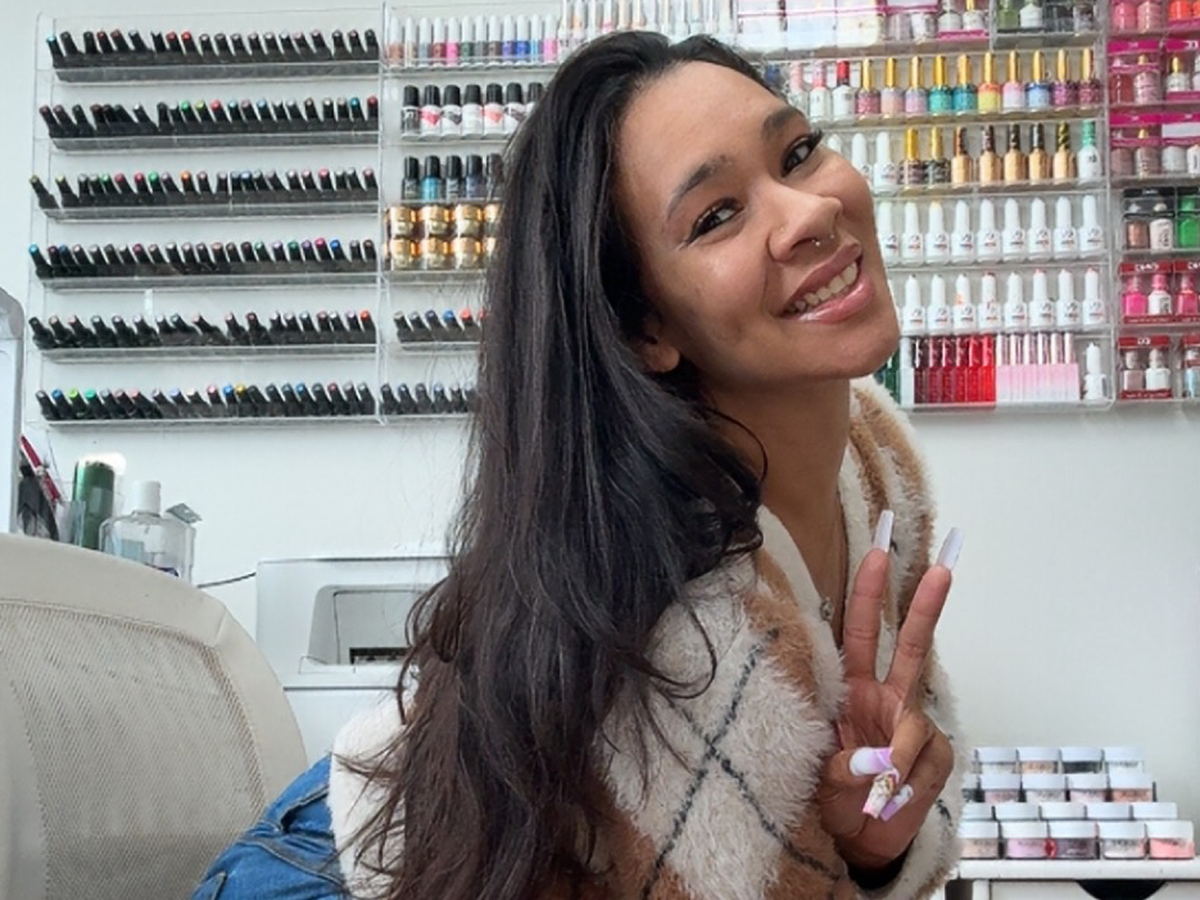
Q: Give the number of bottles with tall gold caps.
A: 12